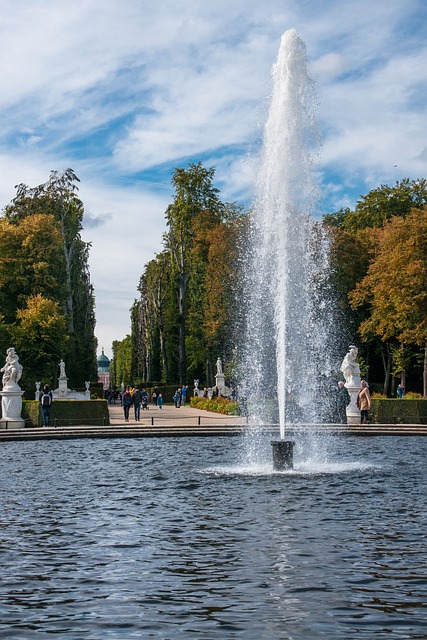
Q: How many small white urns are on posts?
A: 3